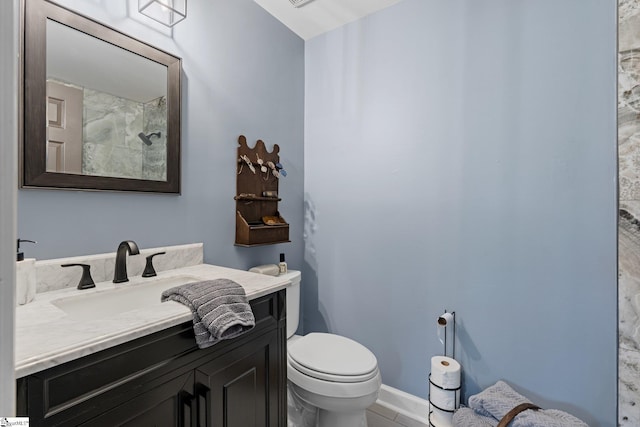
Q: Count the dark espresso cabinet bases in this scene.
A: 1